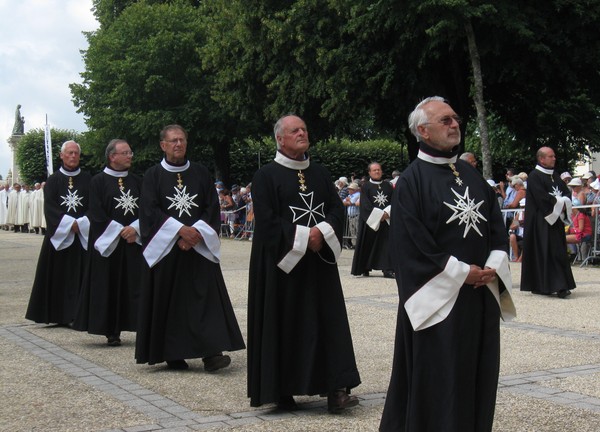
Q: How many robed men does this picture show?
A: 7